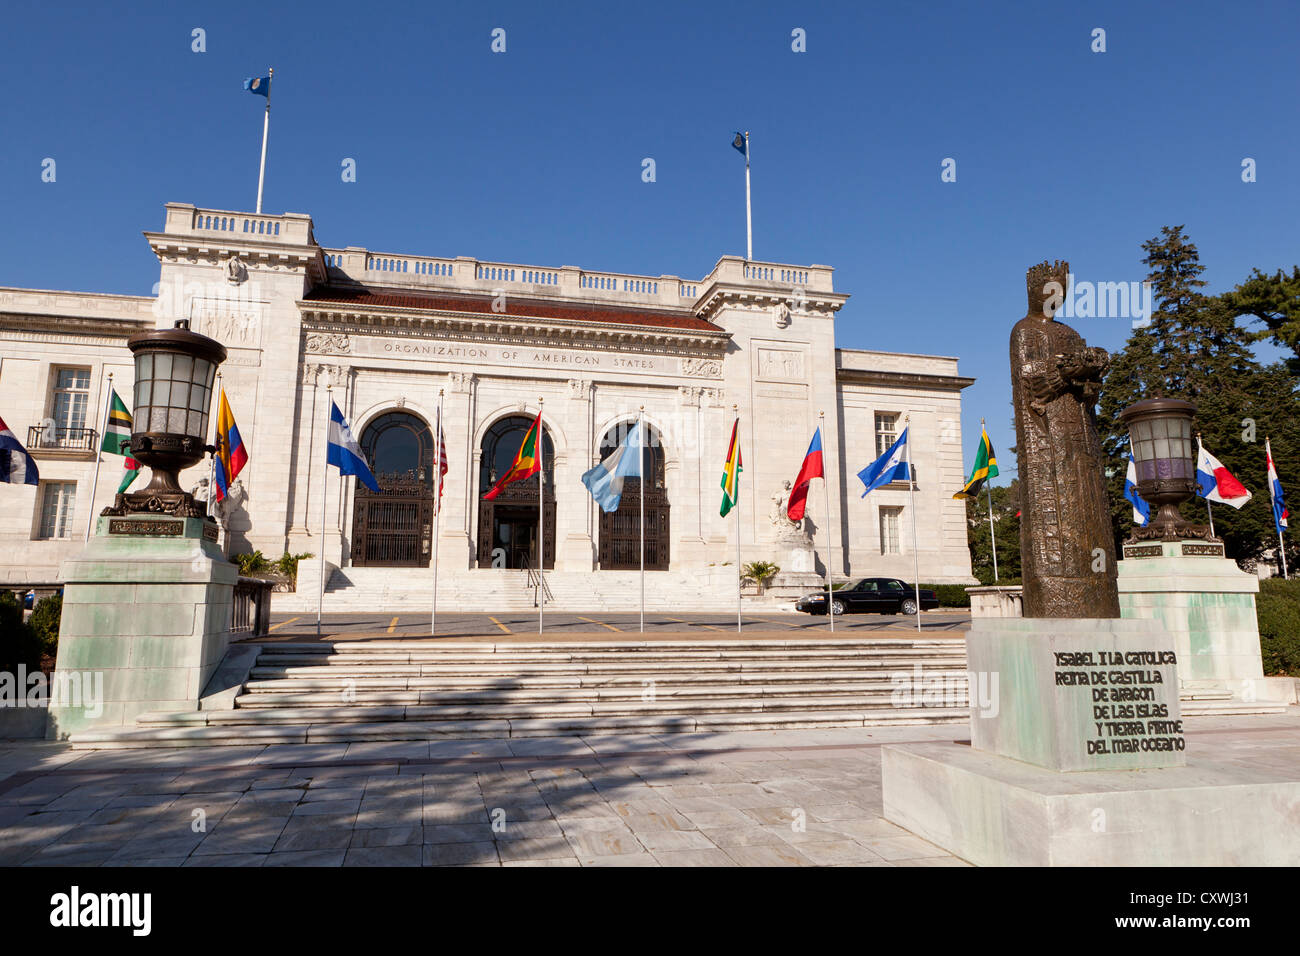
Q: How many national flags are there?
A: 14